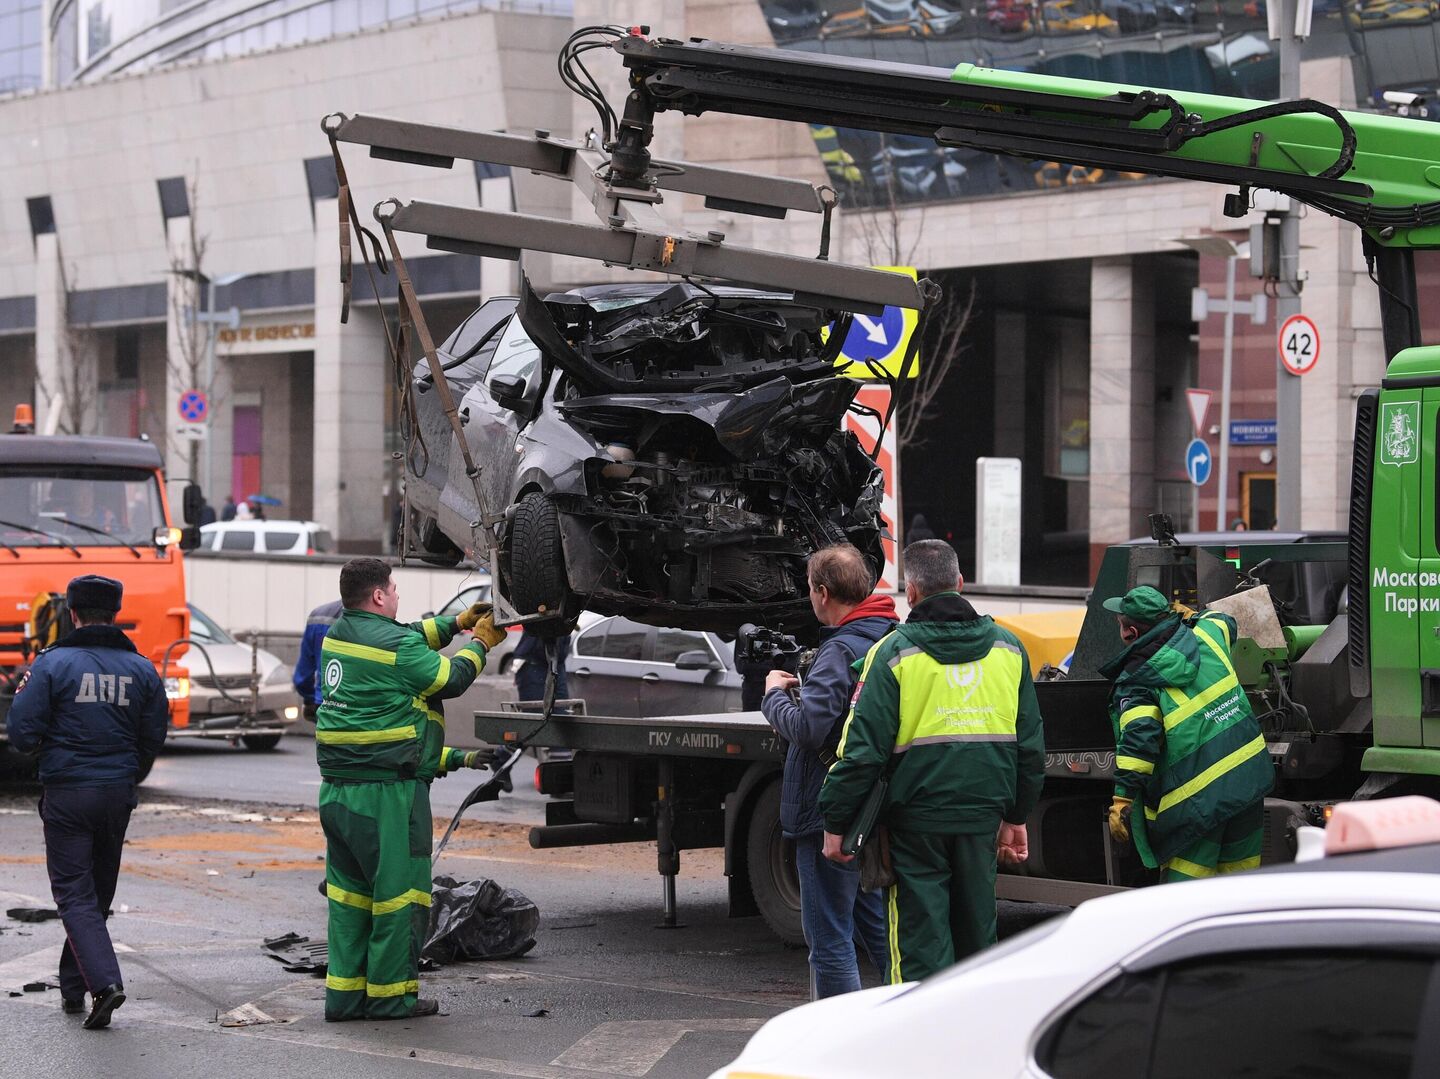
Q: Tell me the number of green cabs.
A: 1